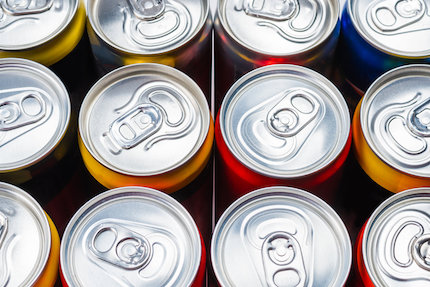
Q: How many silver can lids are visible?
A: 12